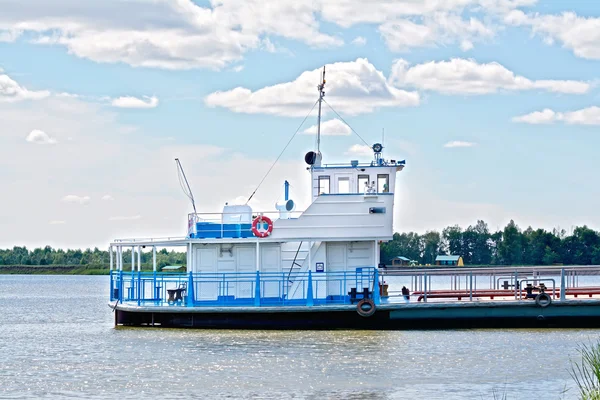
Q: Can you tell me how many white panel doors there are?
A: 4